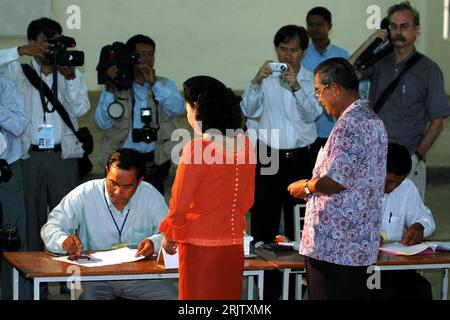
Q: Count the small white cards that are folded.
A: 1